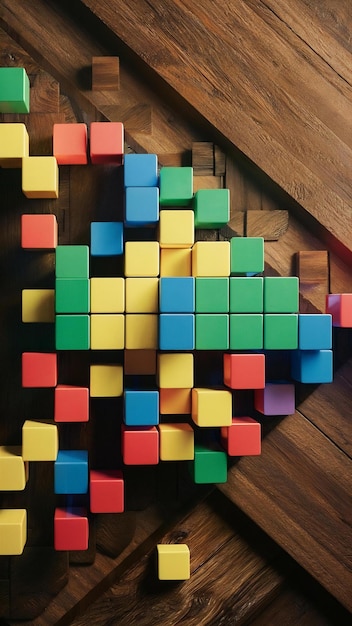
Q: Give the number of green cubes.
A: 14